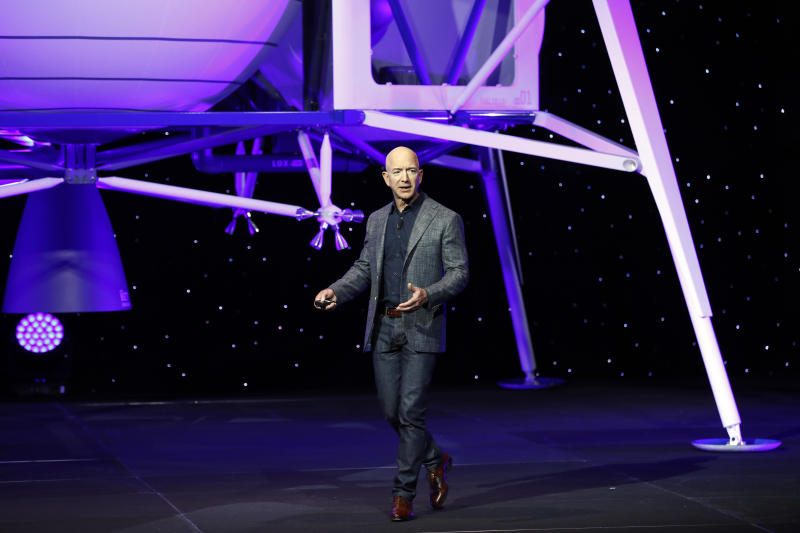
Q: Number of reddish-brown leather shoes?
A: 2